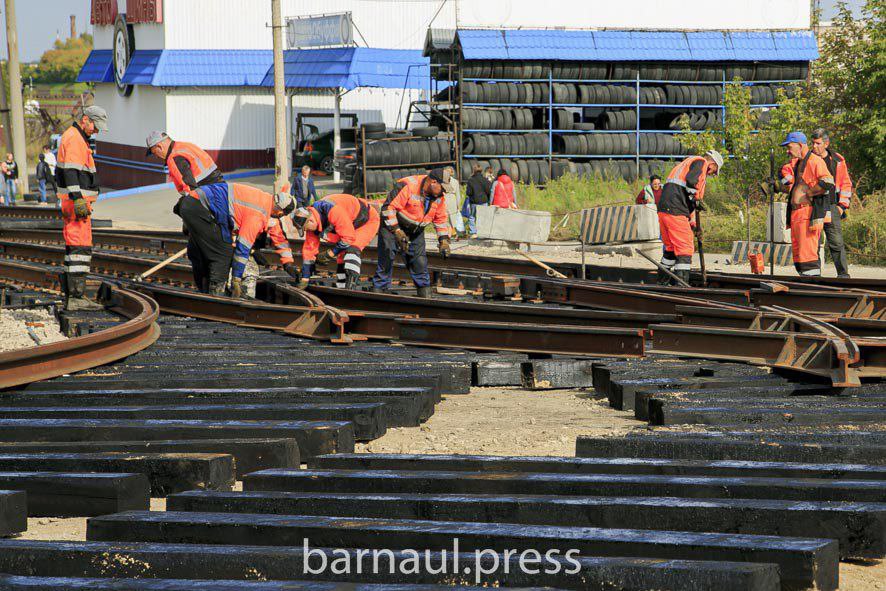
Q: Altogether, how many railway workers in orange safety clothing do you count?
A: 8